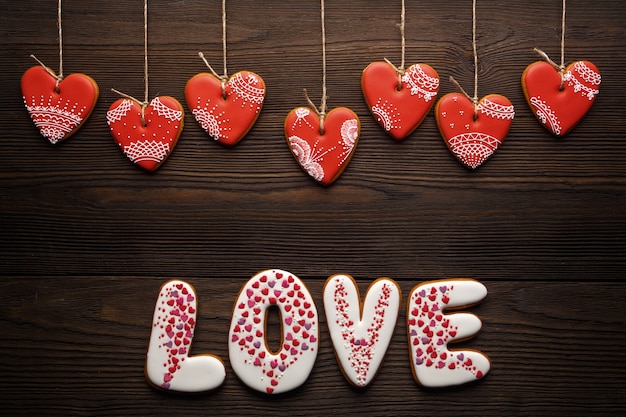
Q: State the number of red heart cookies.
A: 7